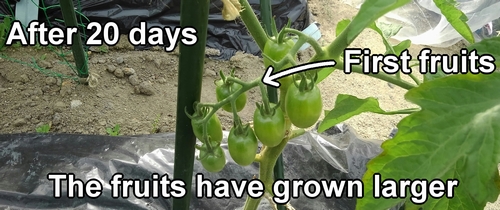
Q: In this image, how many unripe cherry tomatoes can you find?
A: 7